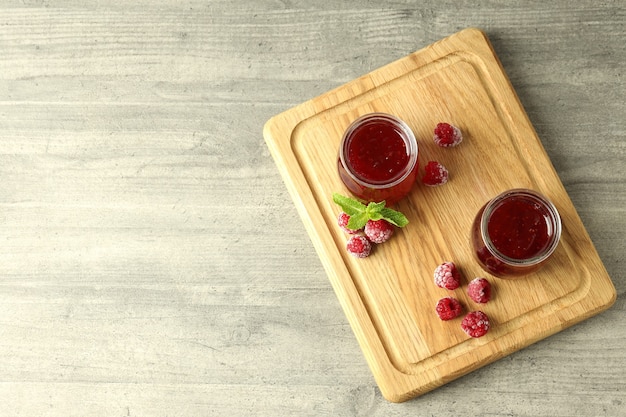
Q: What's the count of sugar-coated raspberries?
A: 9